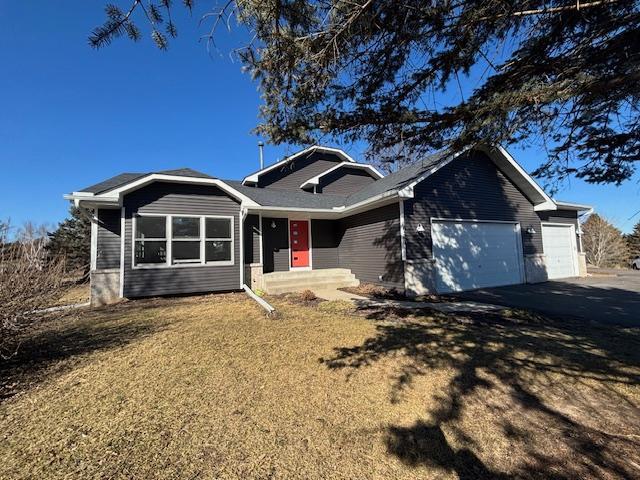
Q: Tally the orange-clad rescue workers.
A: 0